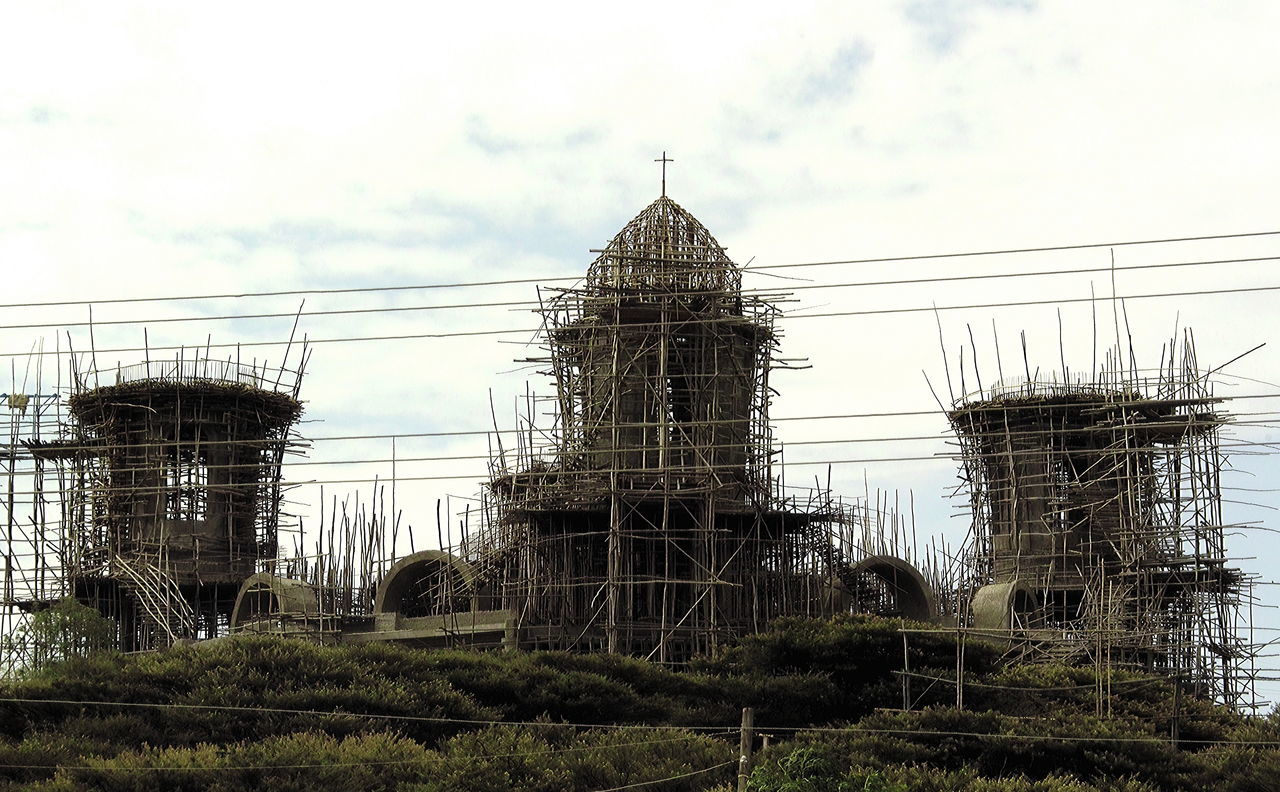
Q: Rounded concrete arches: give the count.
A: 4